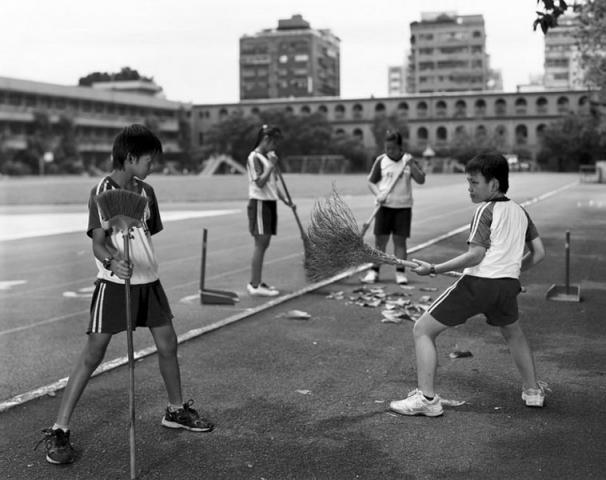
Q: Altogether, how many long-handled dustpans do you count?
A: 2